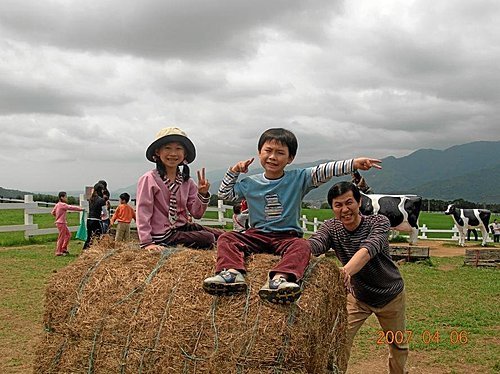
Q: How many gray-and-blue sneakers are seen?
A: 2